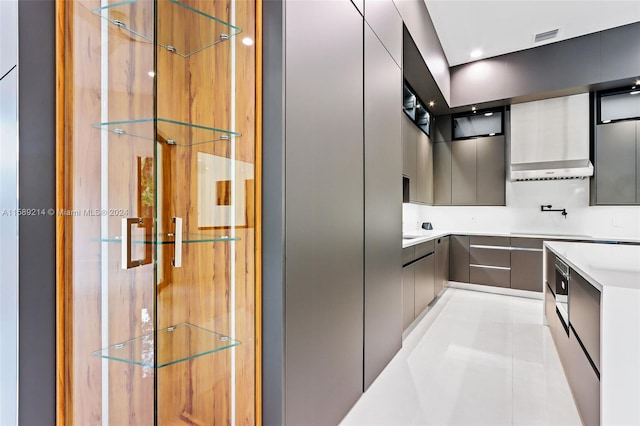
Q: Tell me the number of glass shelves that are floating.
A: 4